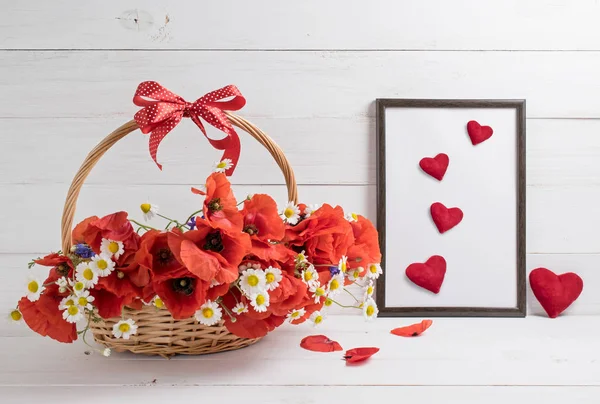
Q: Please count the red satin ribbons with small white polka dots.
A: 1